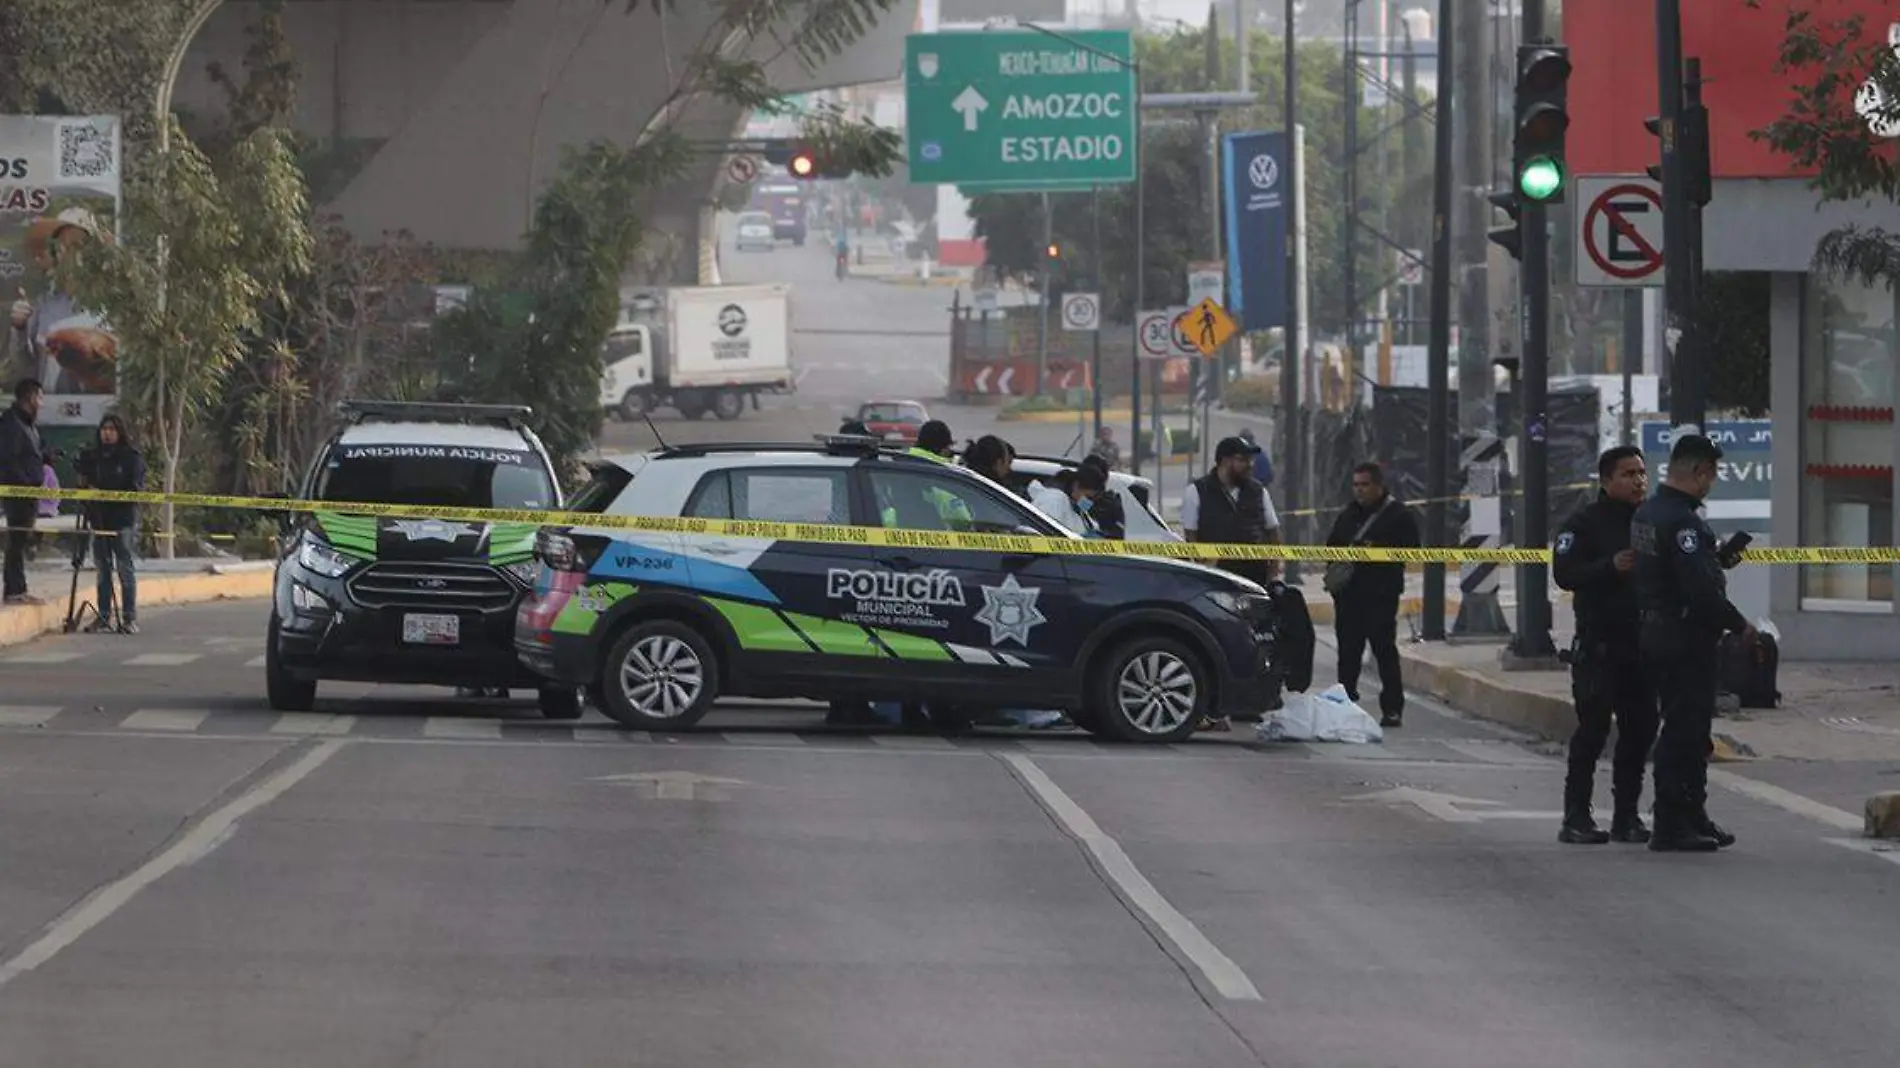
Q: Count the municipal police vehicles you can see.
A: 2